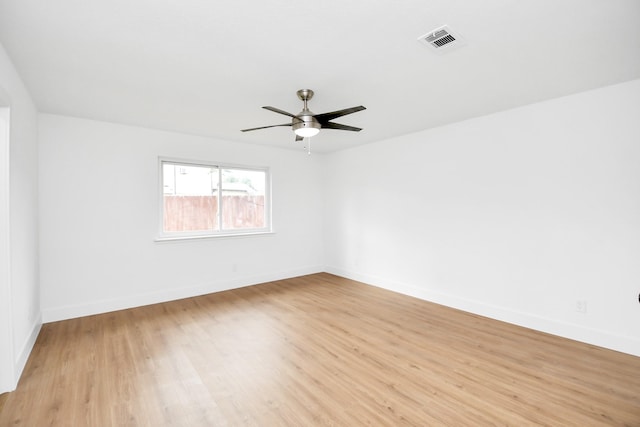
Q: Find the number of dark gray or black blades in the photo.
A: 5